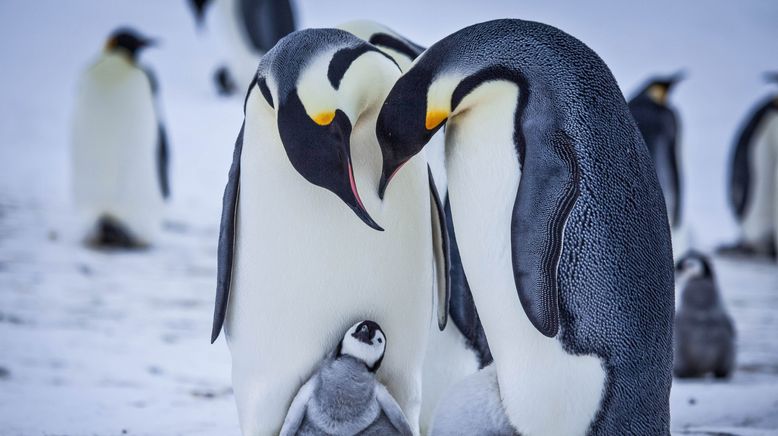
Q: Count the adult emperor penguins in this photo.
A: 7